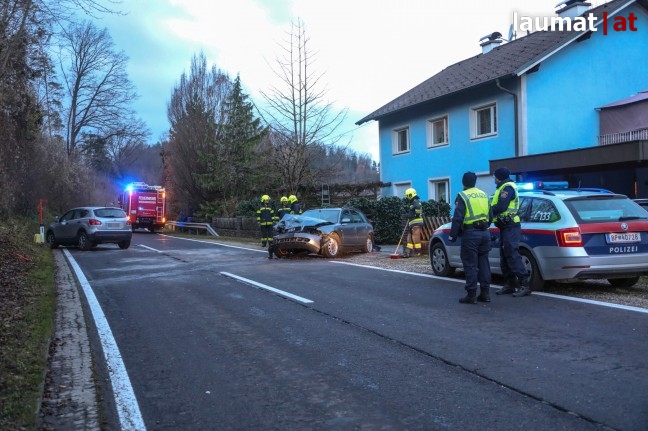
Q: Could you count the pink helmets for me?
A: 0